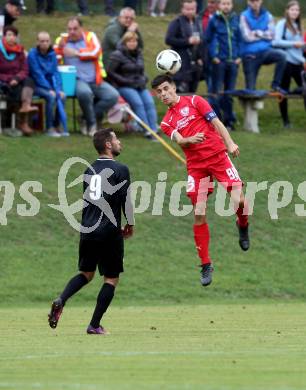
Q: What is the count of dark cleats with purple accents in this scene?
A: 2